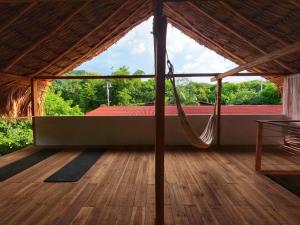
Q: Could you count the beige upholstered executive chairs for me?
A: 0